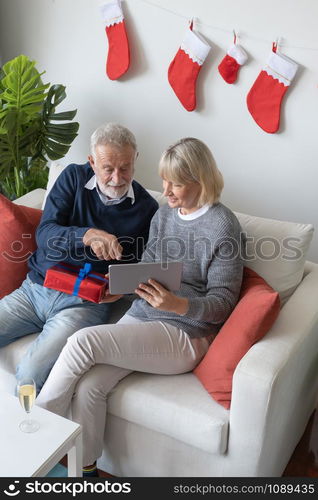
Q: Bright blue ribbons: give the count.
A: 1